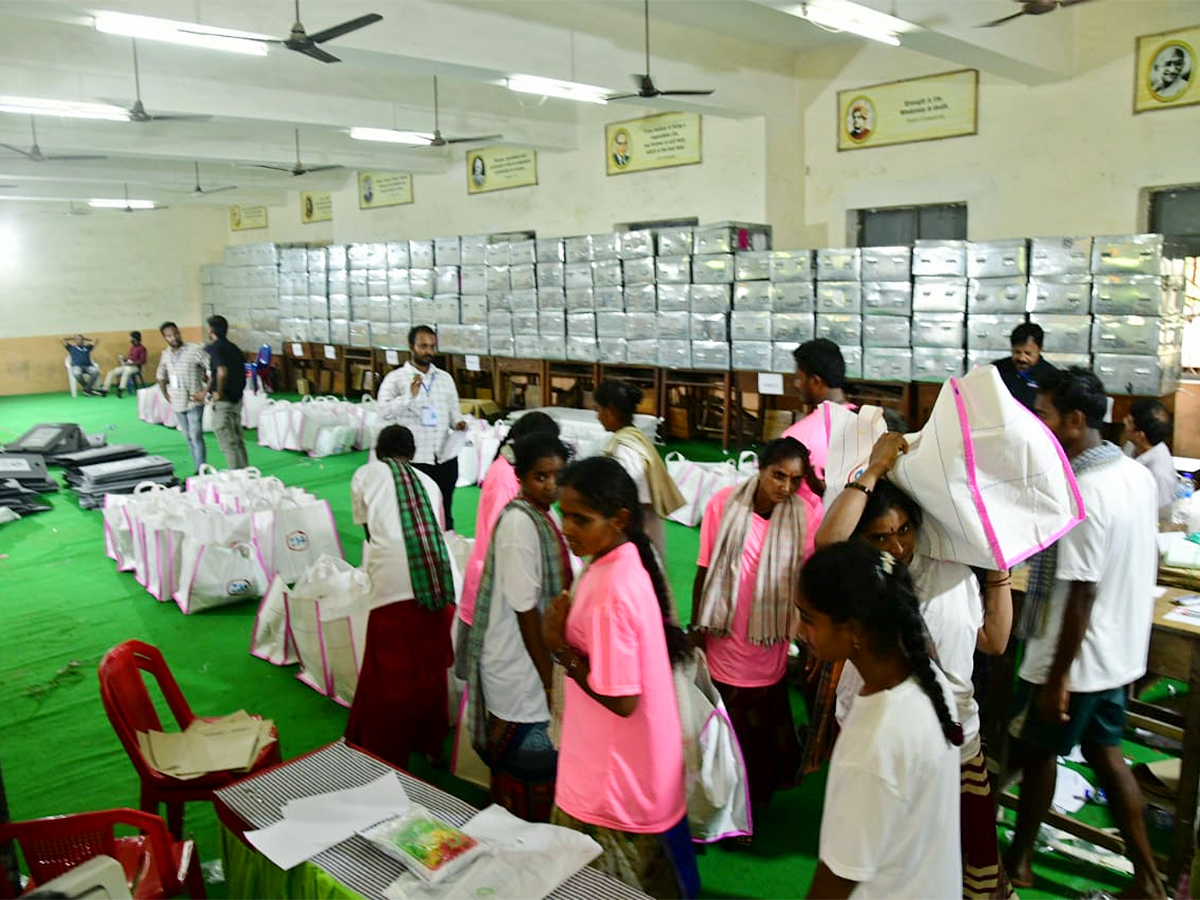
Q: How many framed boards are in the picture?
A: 7